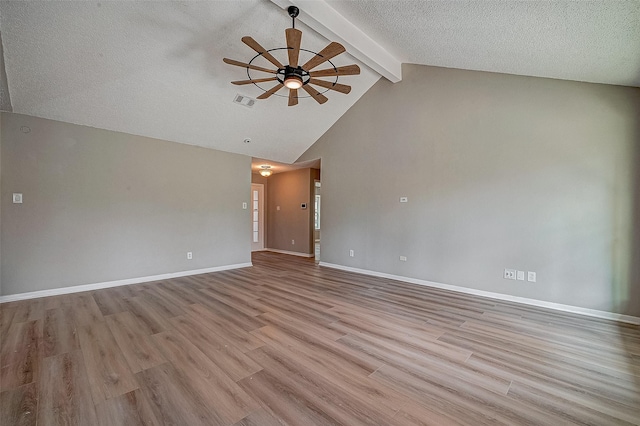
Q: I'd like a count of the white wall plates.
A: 11